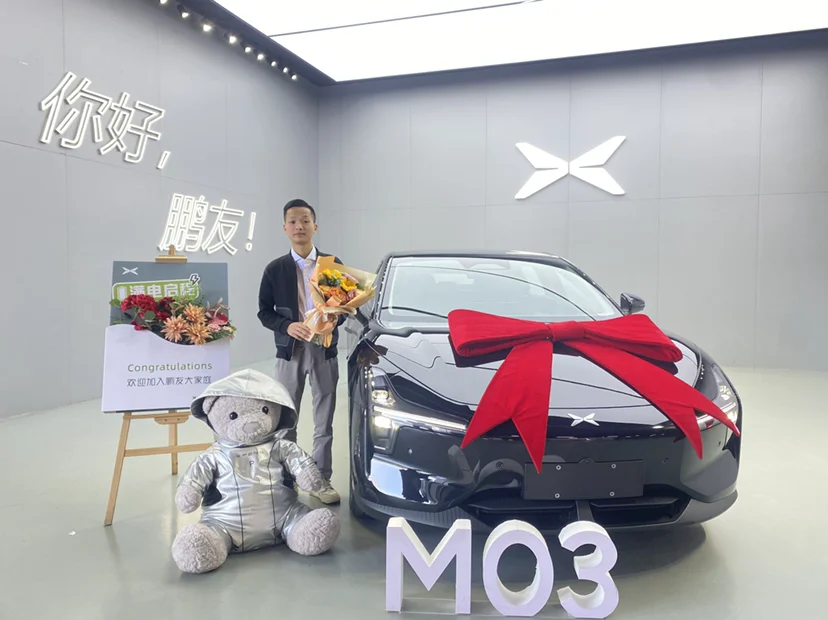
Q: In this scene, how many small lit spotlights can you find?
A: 9